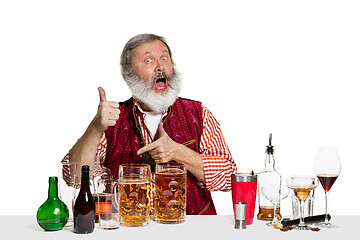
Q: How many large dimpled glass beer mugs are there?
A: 2